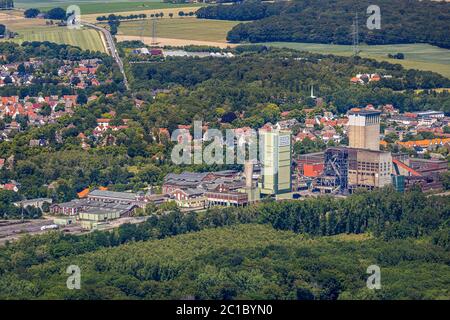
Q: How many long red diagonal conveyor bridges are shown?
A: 1